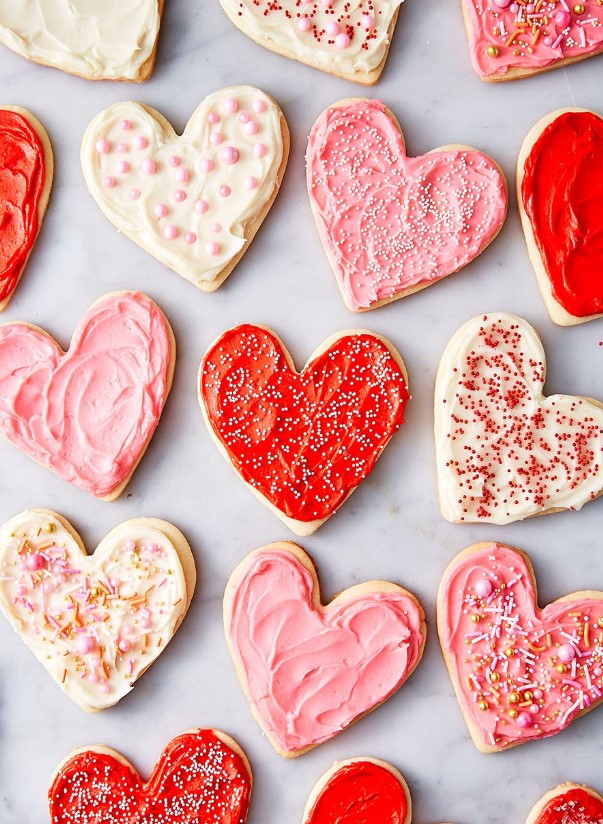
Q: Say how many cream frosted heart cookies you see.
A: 5